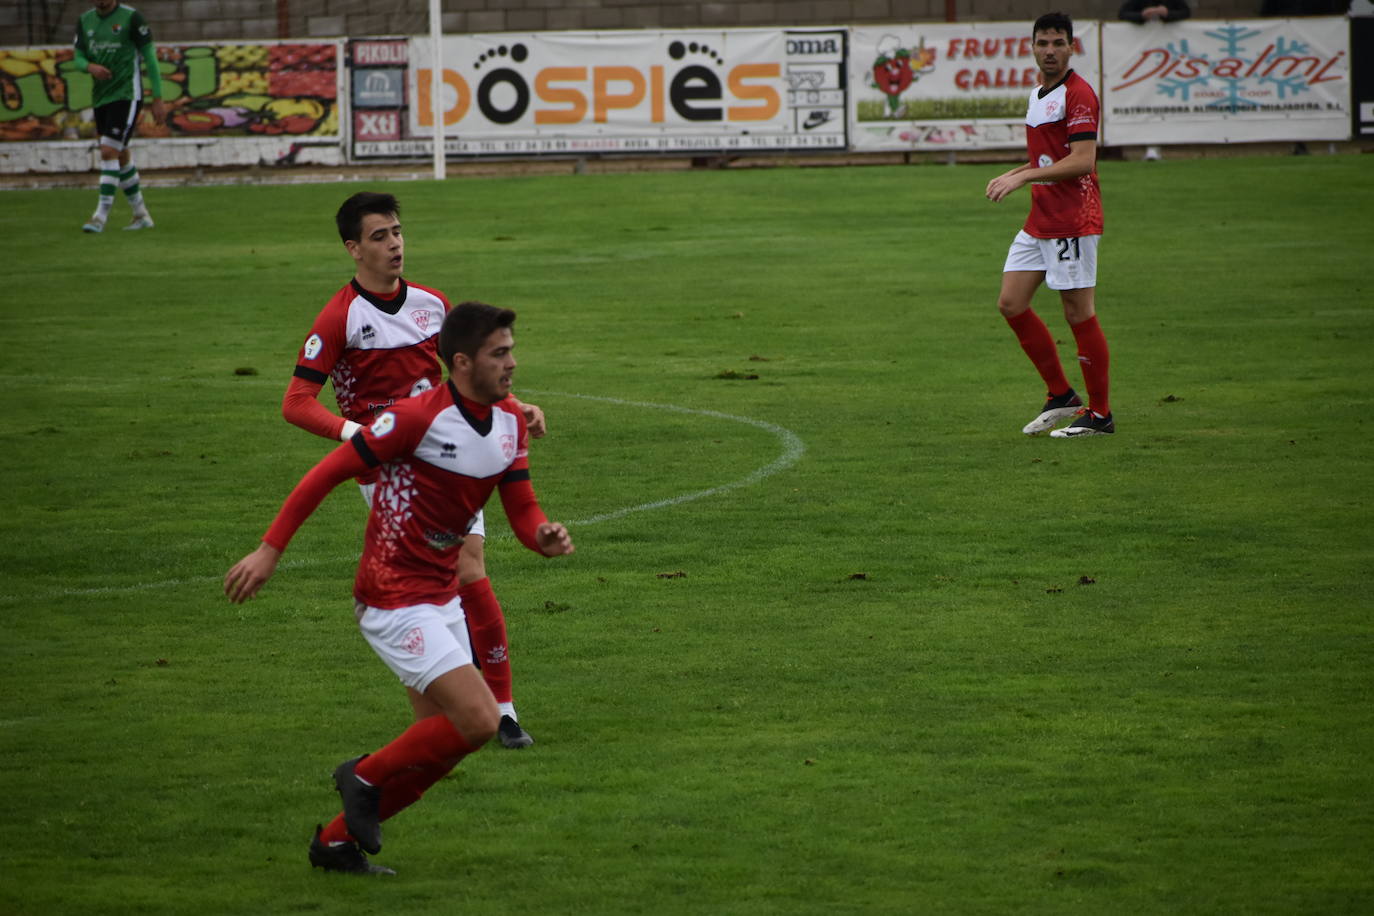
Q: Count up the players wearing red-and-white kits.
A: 3